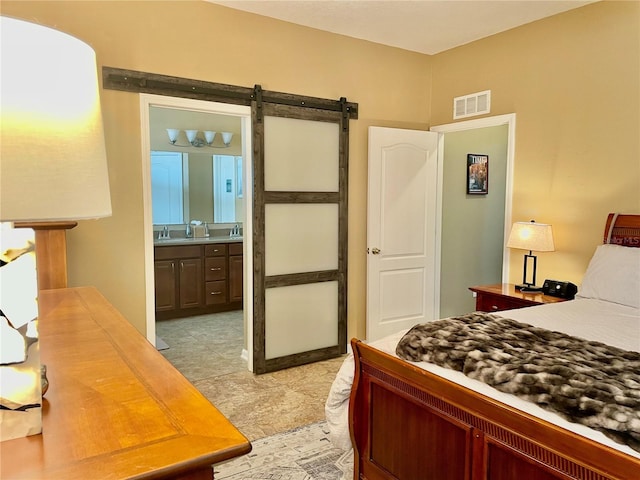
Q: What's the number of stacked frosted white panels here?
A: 3